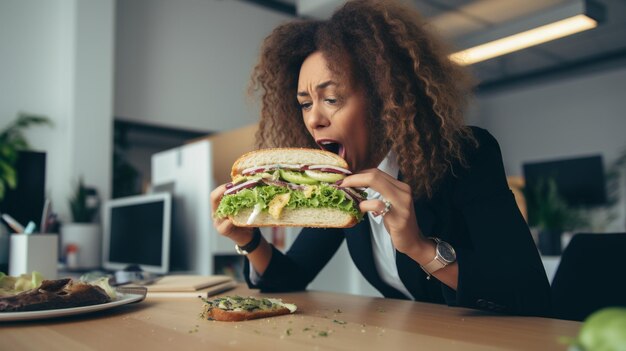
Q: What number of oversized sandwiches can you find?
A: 1